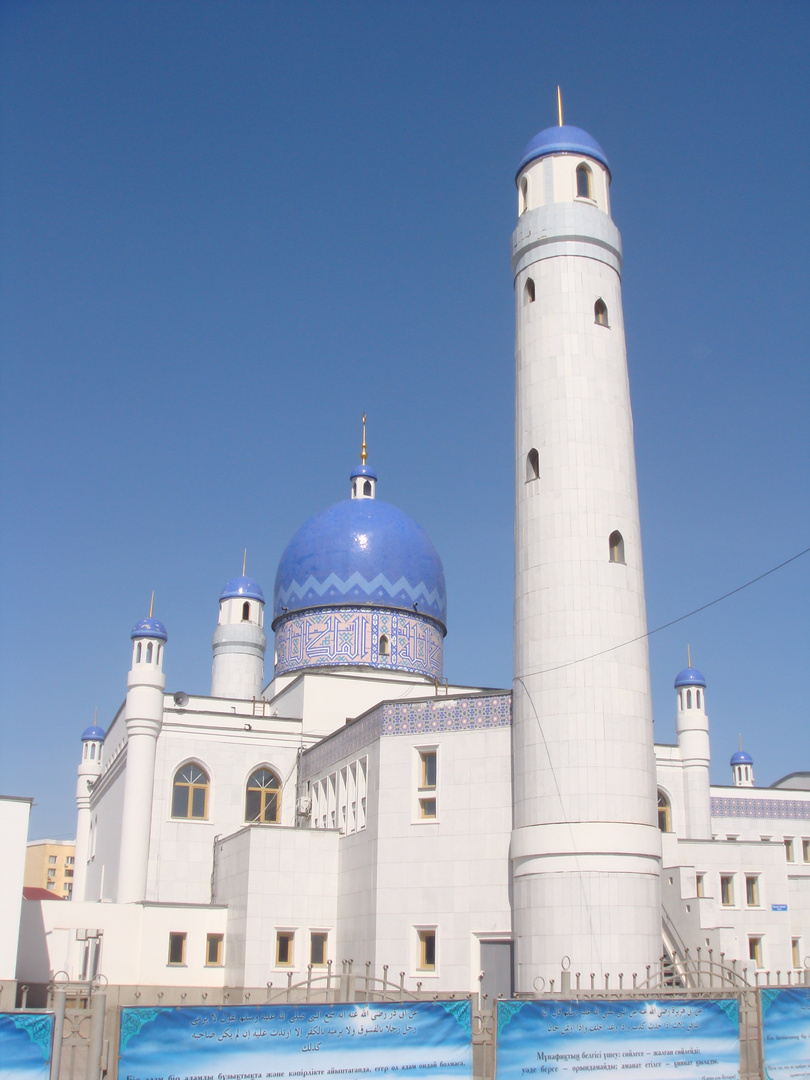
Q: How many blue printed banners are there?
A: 4